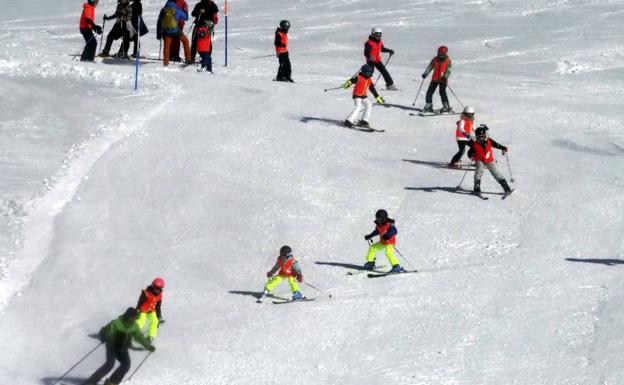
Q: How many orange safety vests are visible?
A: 11